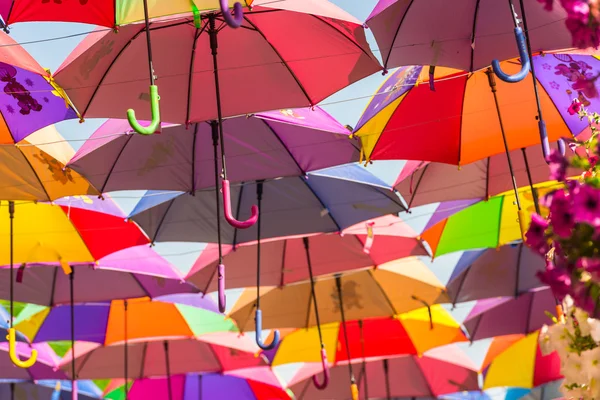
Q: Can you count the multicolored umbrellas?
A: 9